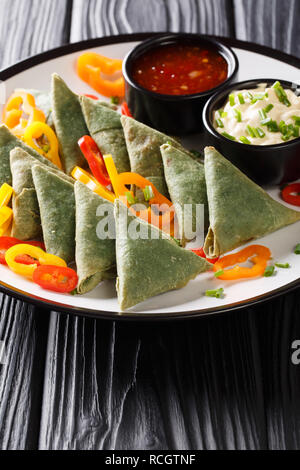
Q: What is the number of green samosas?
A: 10